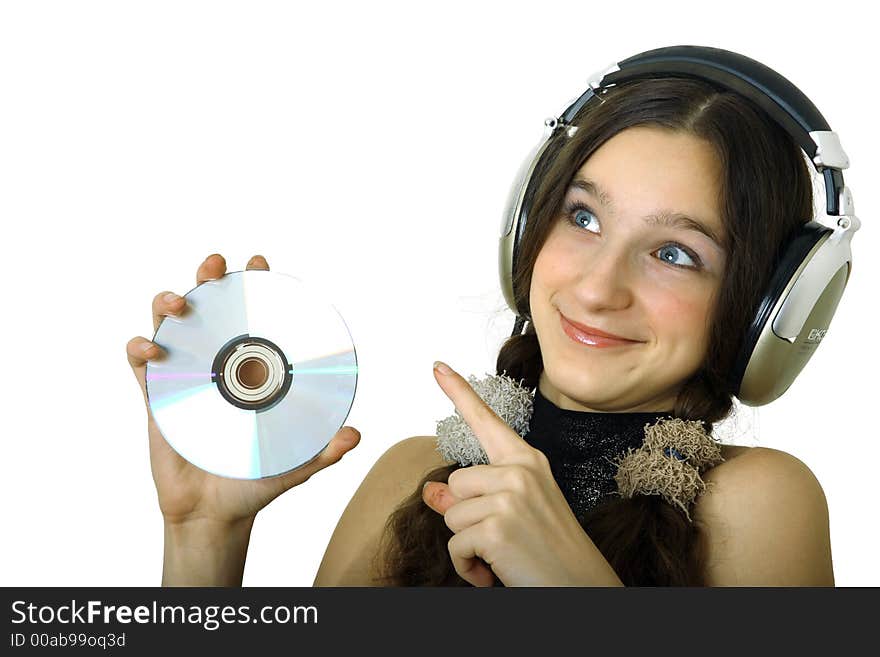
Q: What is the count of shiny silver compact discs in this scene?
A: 1